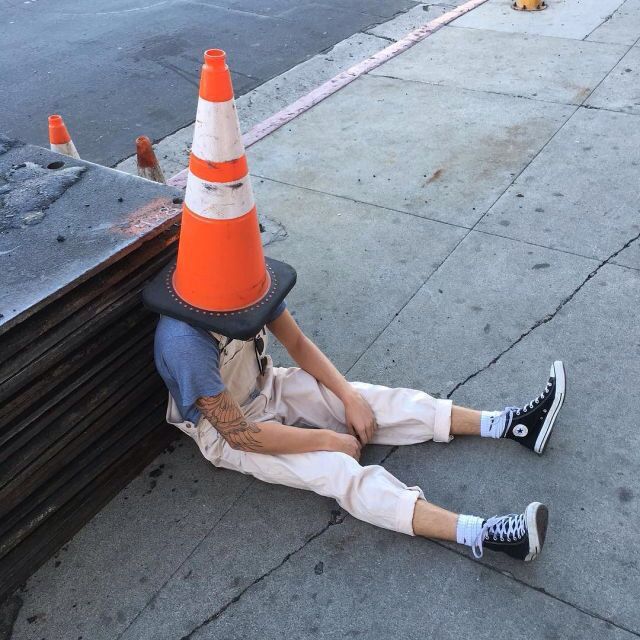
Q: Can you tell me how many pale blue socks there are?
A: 2